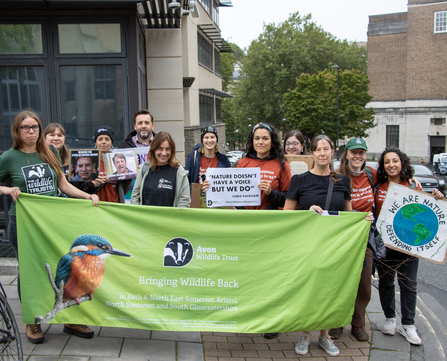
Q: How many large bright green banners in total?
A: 1